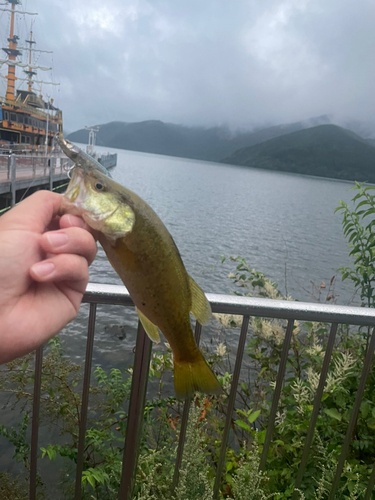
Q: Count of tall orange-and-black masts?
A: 2